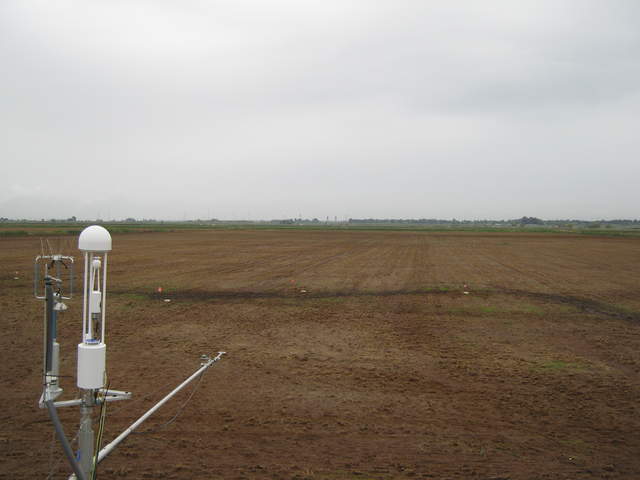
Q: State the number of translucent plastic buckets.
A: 0